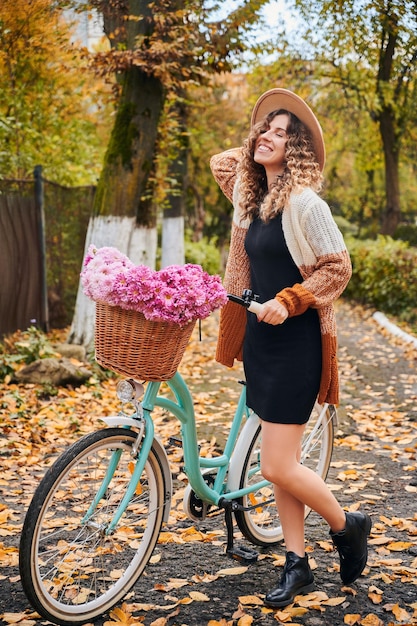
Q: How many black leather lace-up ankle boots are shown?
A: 2